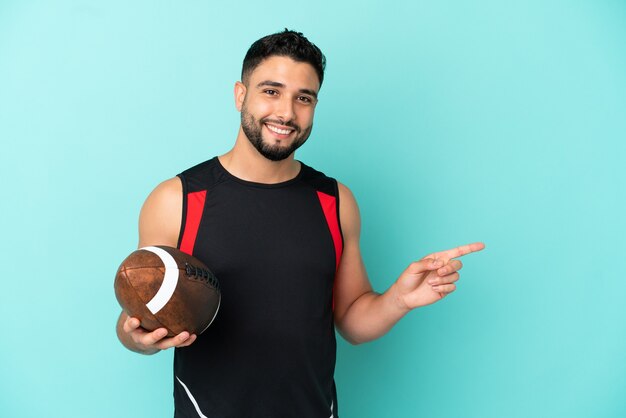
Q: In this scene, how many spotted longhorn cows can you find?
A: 0